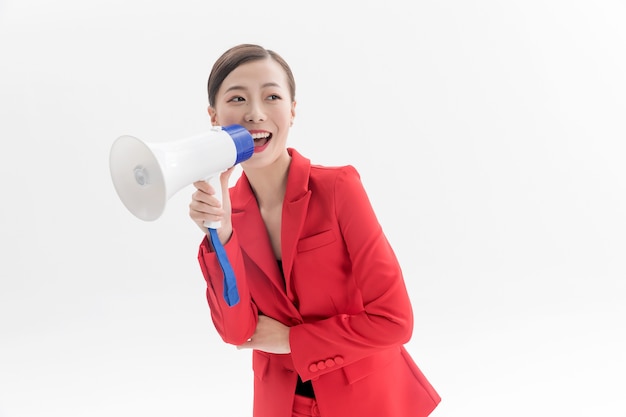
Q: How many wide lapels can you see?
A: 2